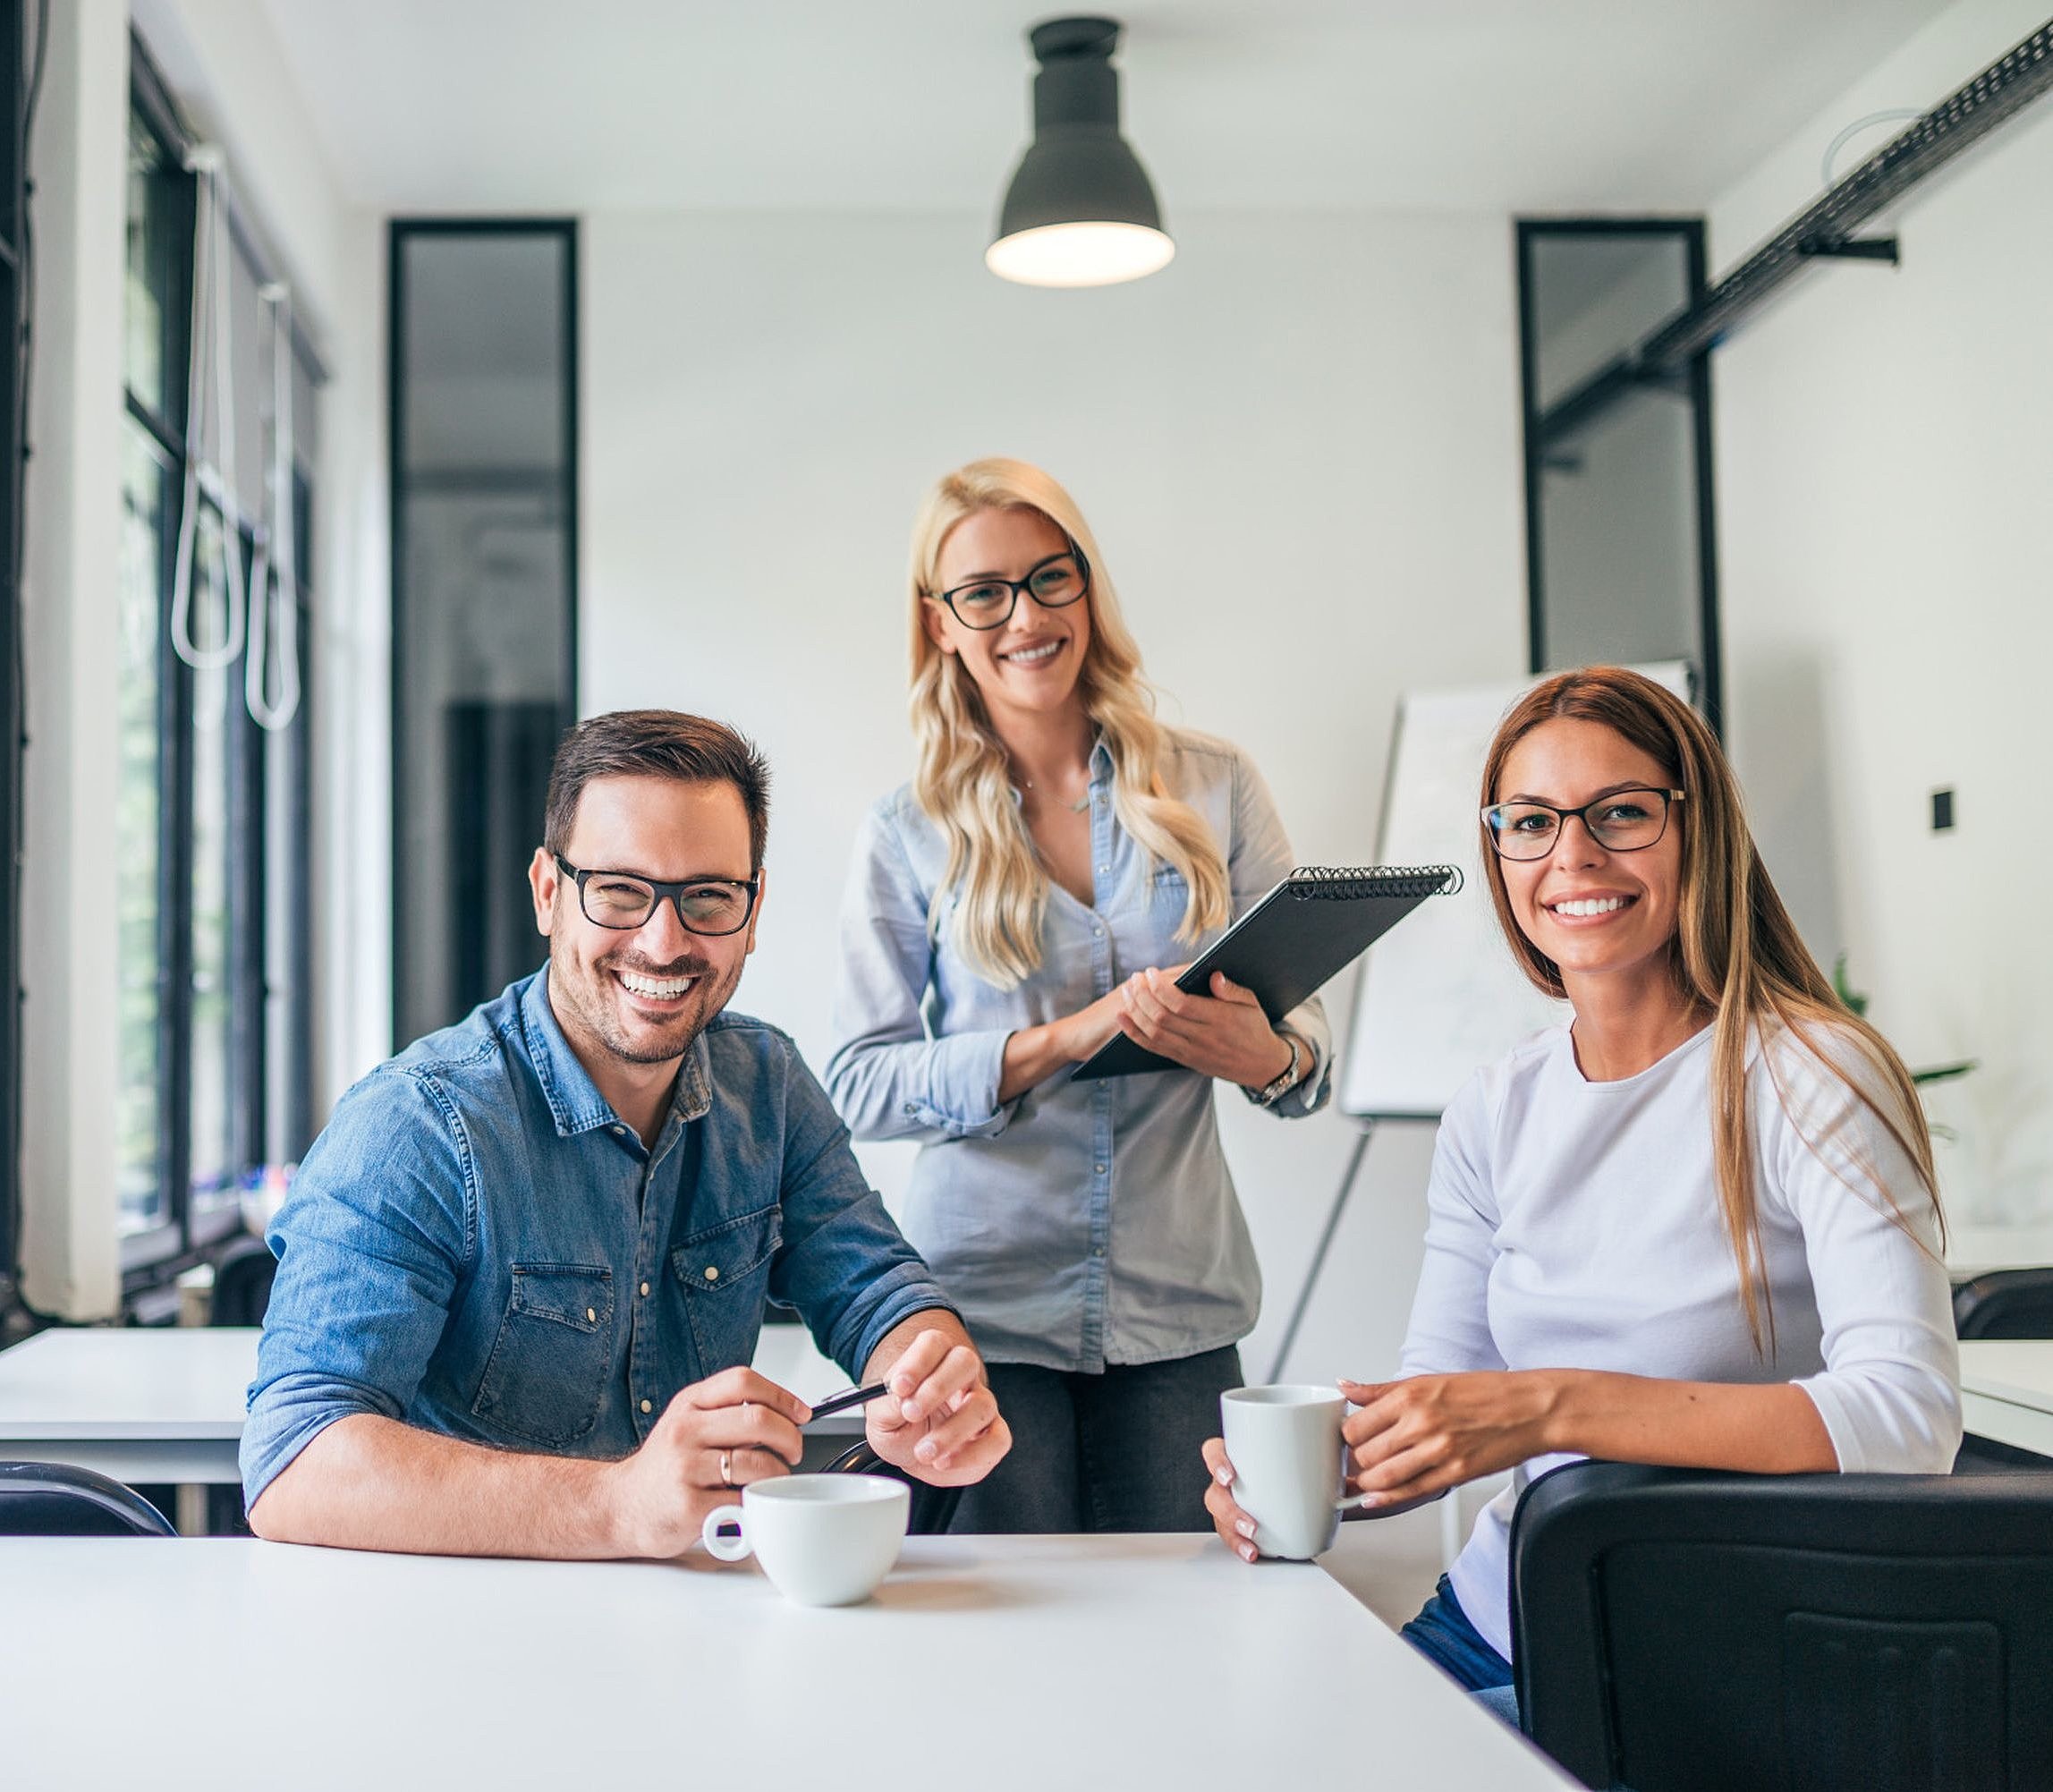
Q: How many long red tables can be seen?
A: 0